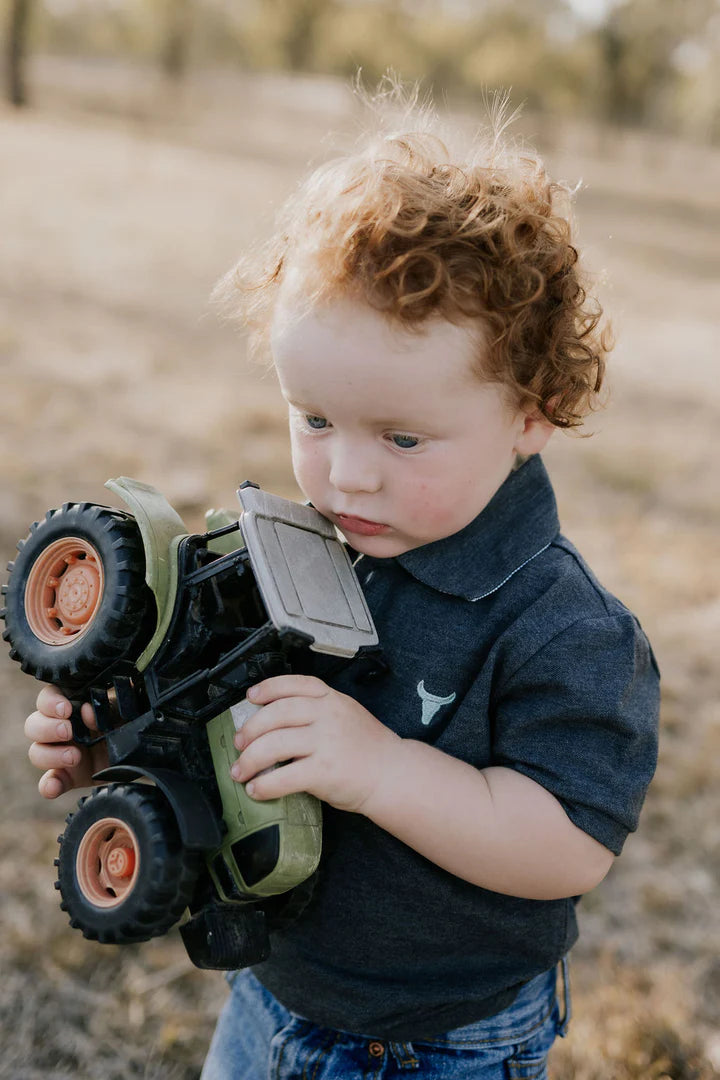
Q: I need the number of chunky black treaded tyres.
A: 2